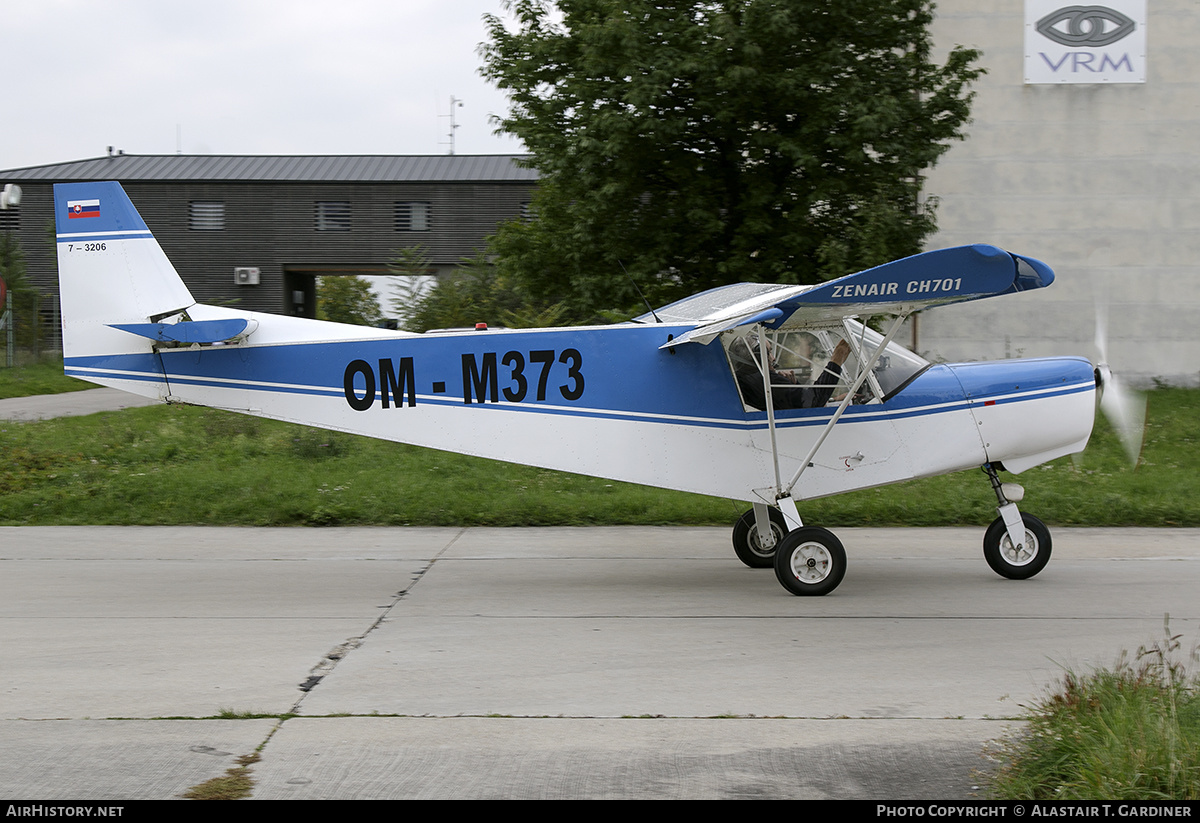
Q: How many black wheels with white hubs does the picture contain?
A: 3